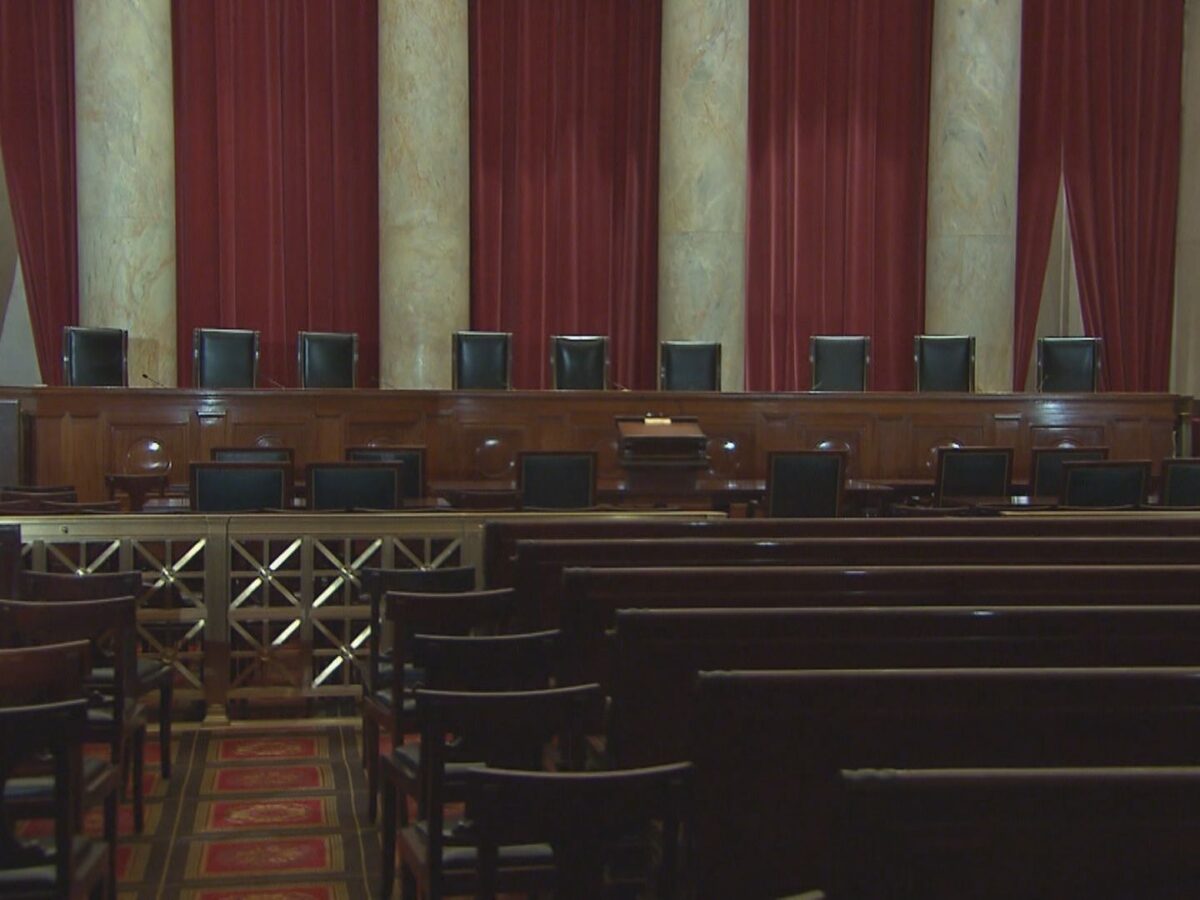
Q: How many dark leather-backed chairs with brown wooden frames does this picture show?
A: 10